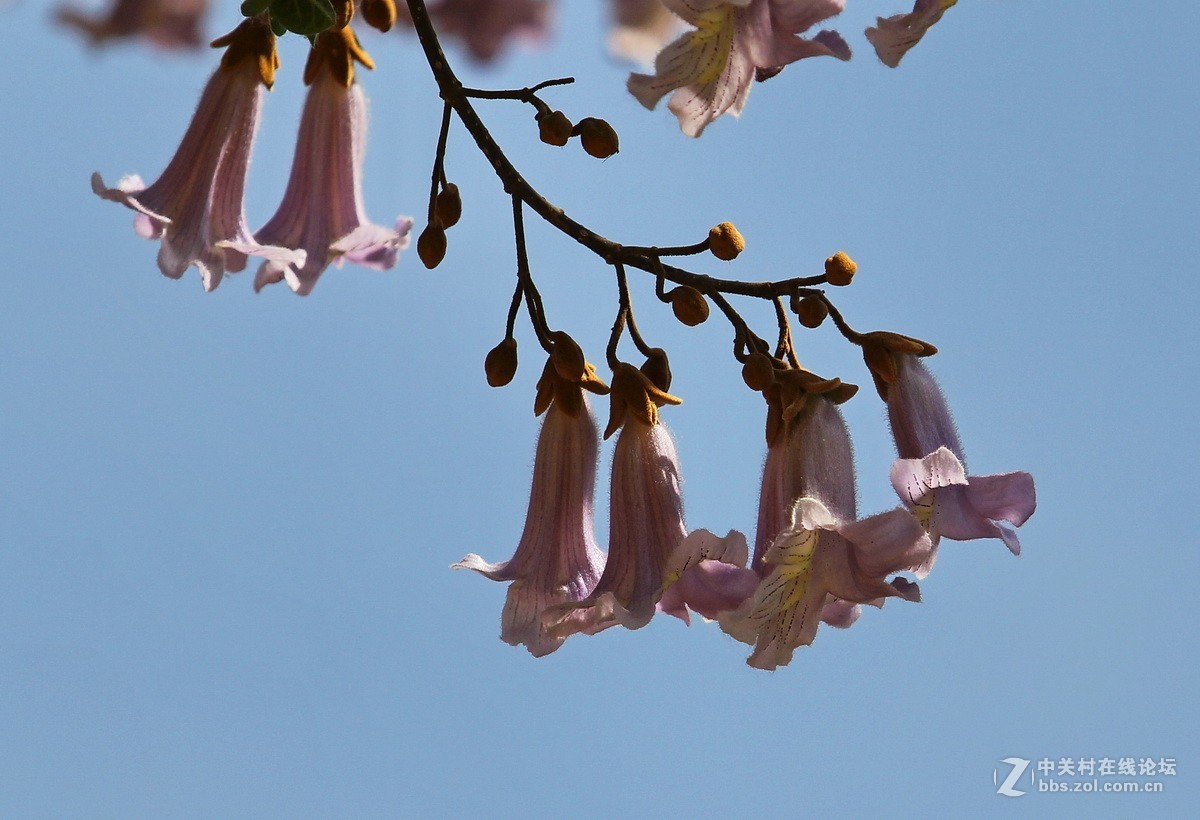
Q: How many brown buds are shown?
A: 14